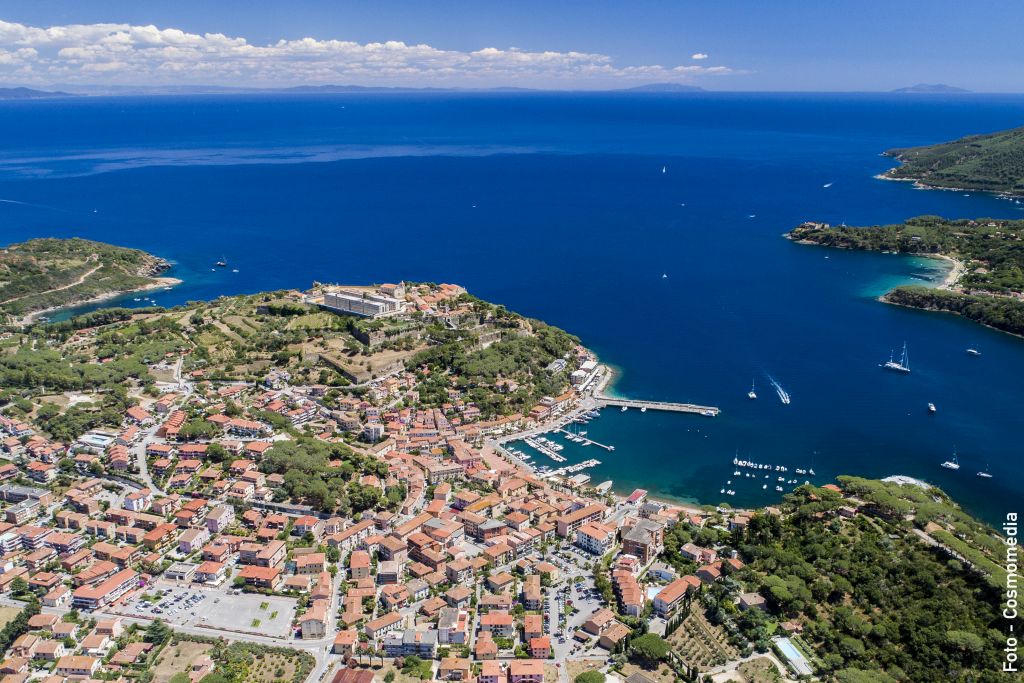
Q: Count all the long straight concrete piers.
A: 1